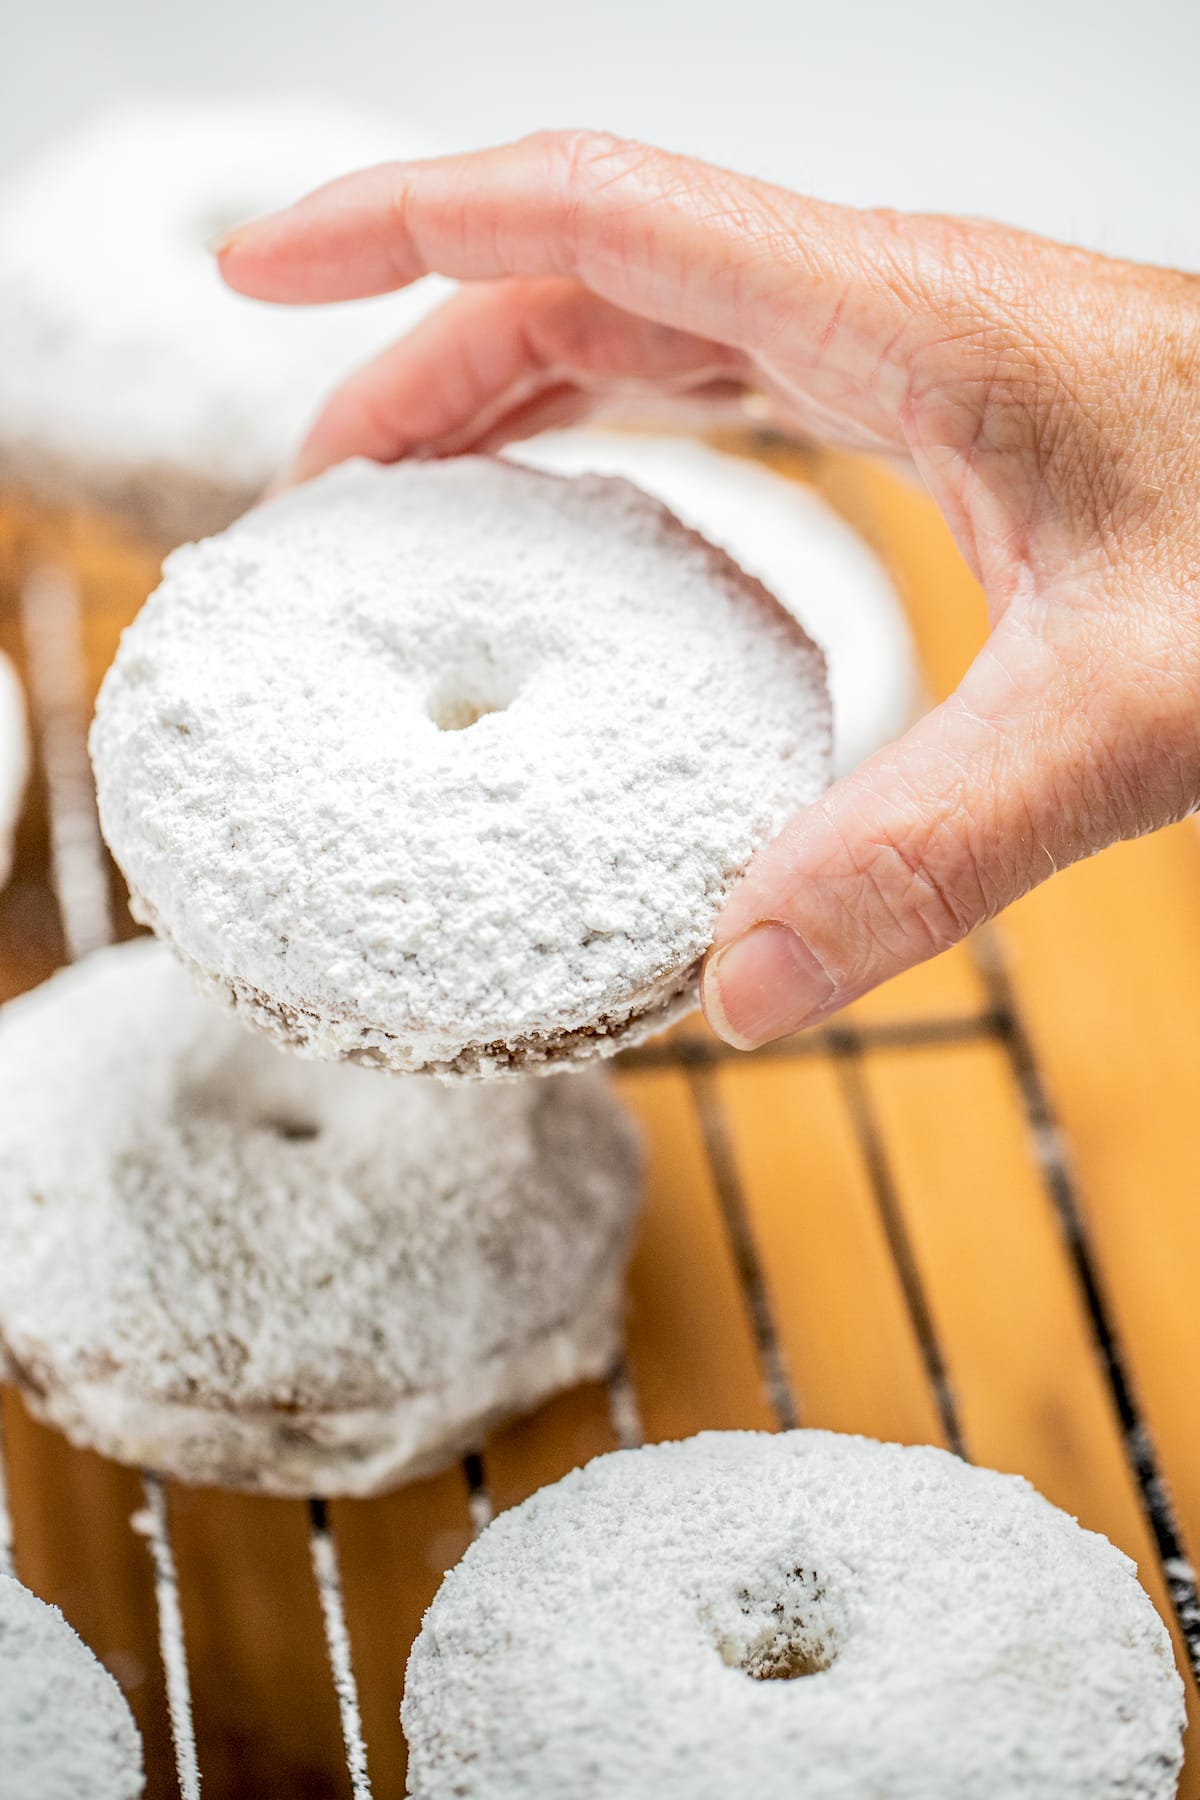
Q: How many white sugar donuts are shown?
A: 7